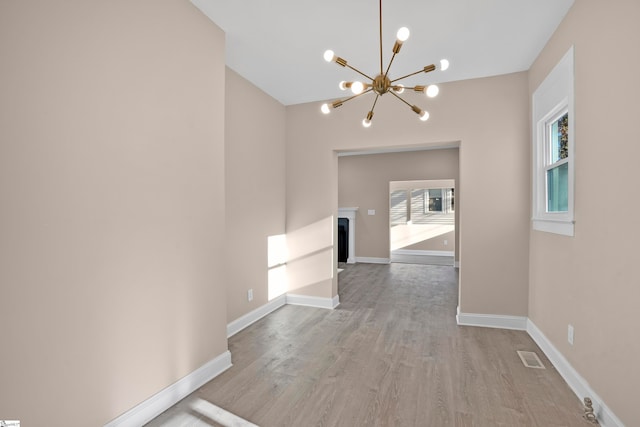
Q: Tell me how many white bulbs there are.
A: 10